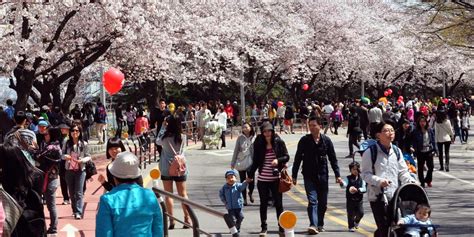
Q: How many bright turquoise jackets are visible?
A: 1